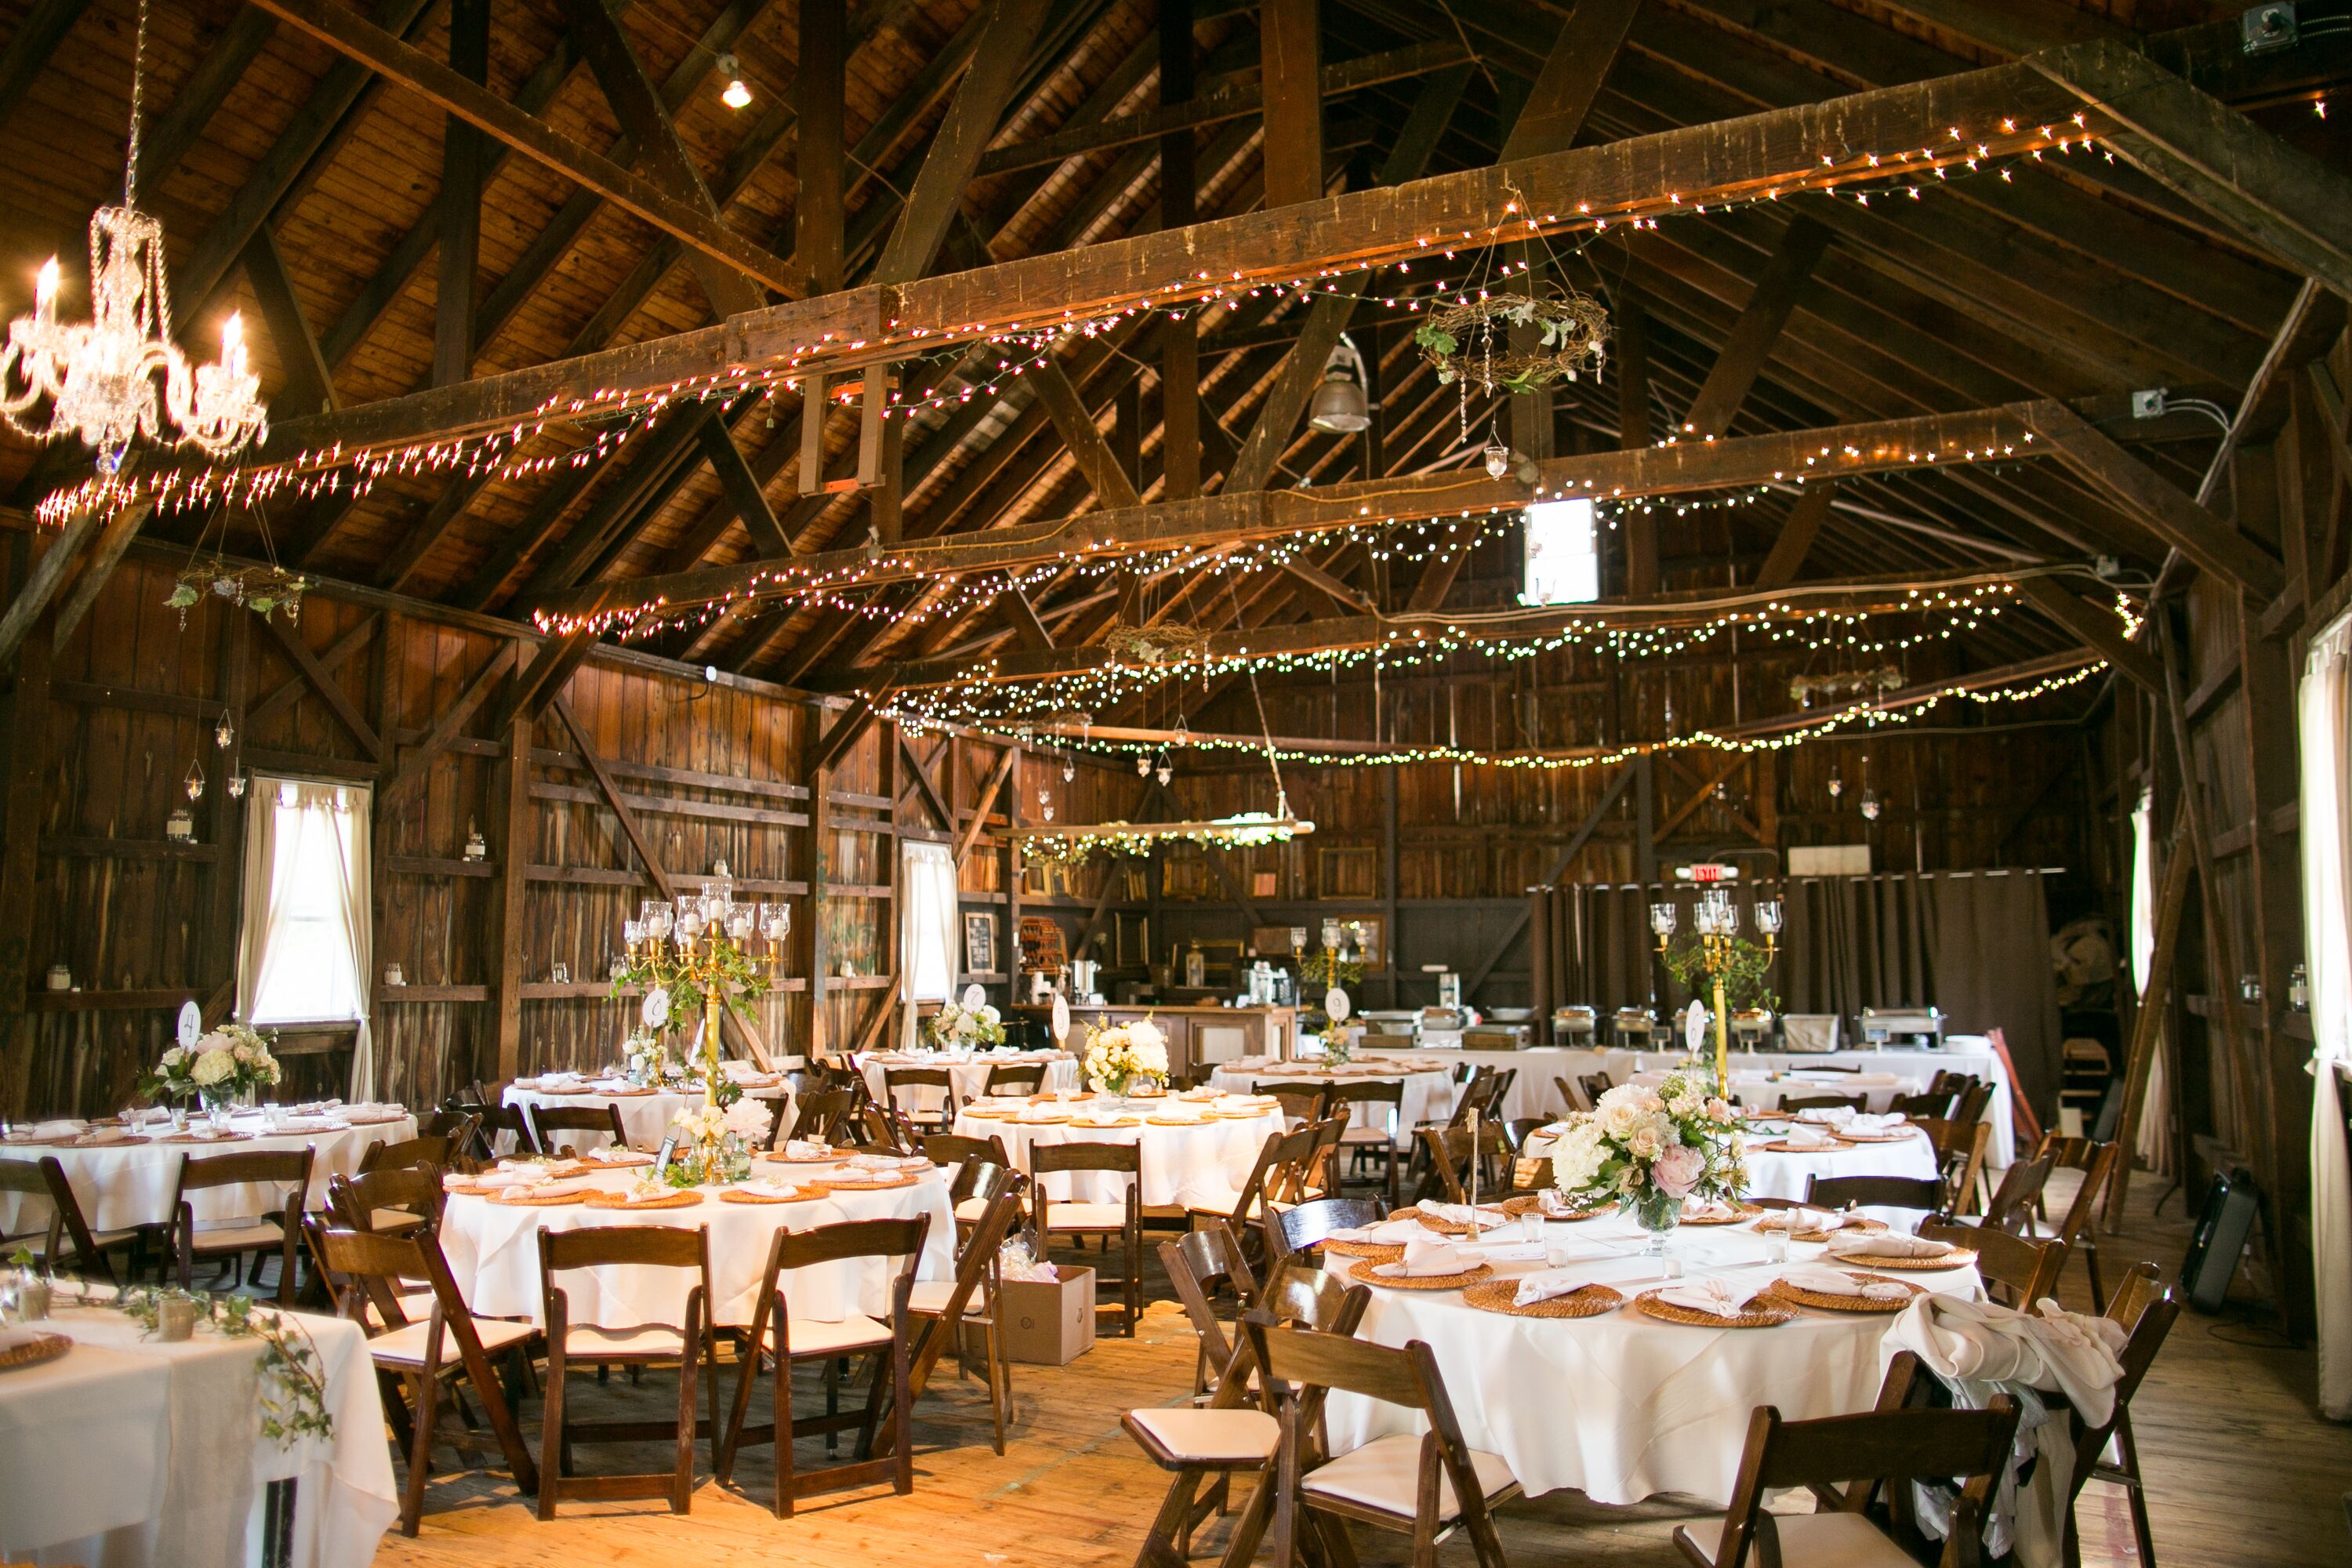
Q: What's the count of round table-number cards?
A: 6